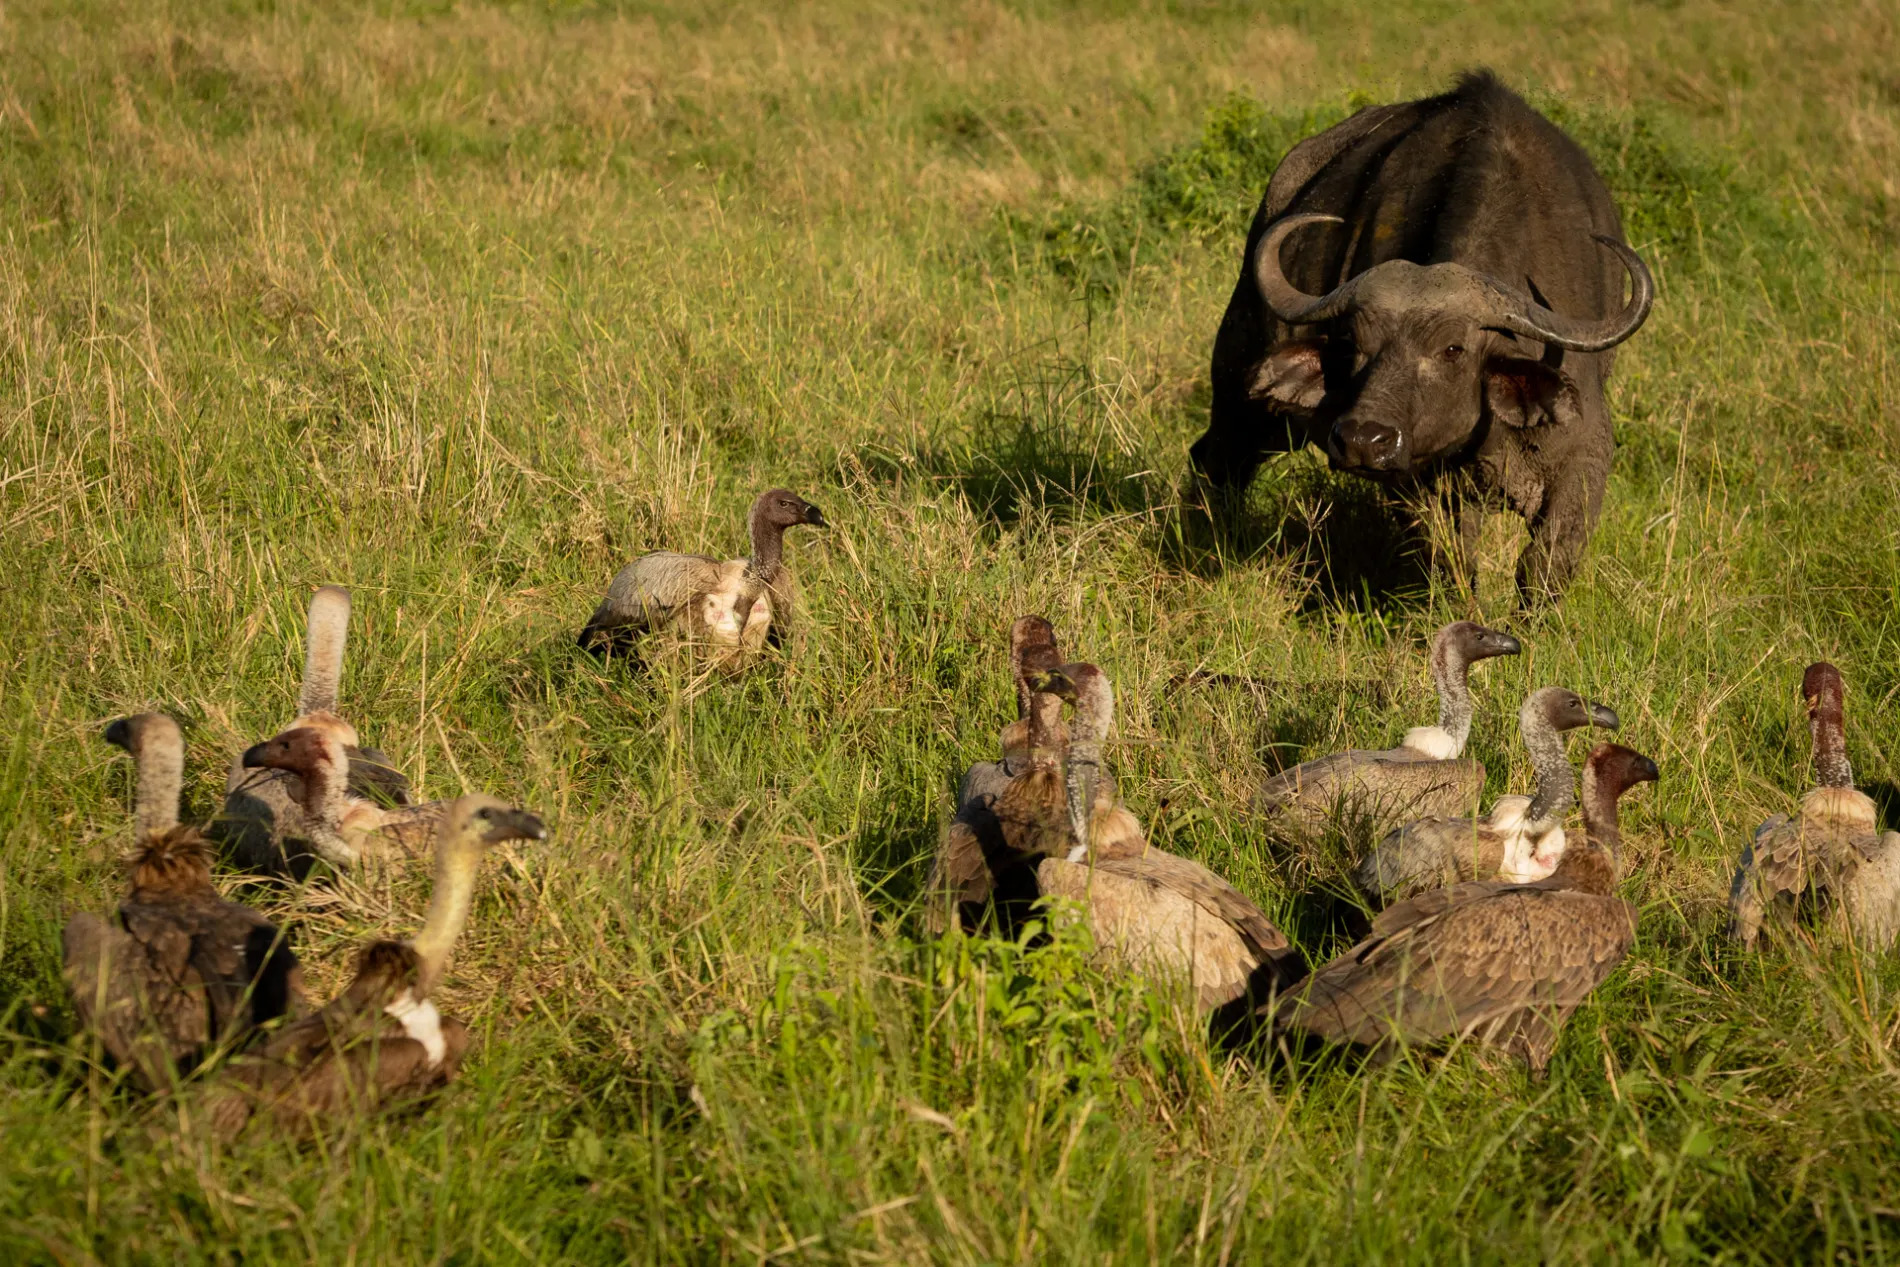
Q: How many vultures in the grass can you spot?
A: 12